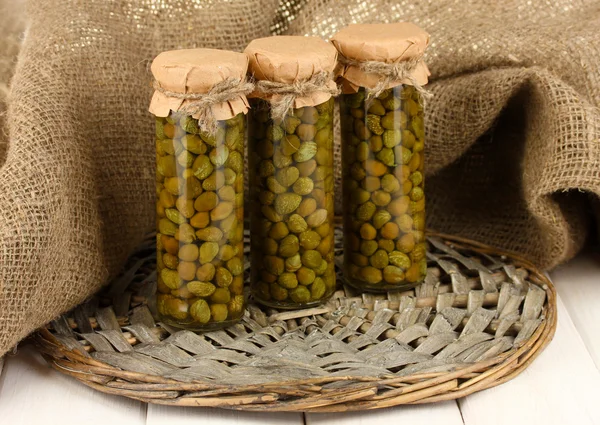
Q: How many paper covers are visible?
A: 3